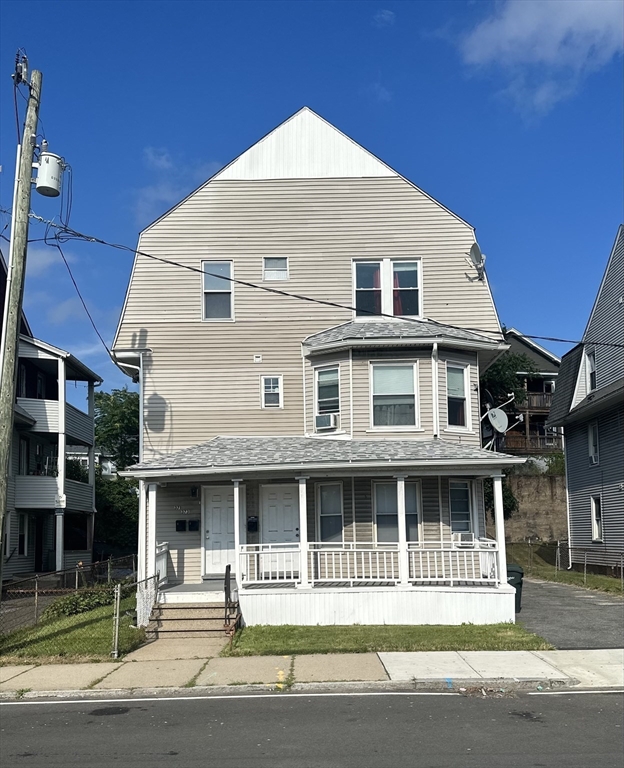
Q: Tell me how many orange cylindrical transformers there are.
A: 0